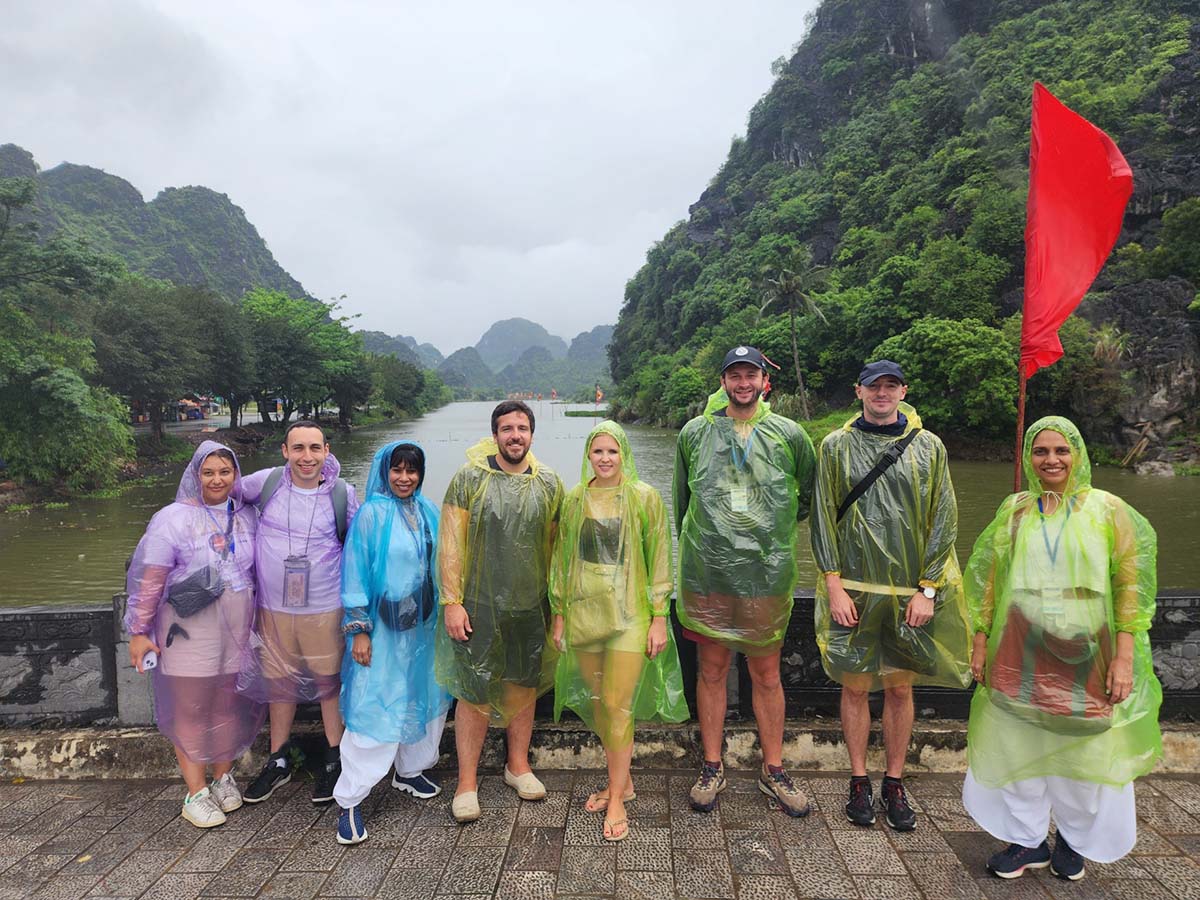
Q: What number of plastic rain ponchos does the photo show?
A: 8